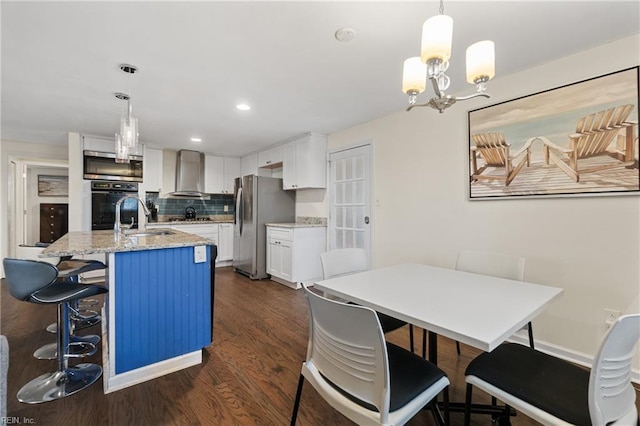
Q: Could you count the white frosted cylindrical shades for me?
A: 3